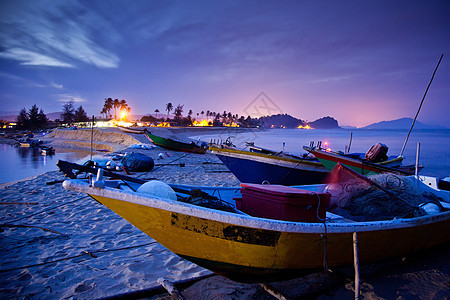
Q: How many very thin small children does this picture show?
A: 0